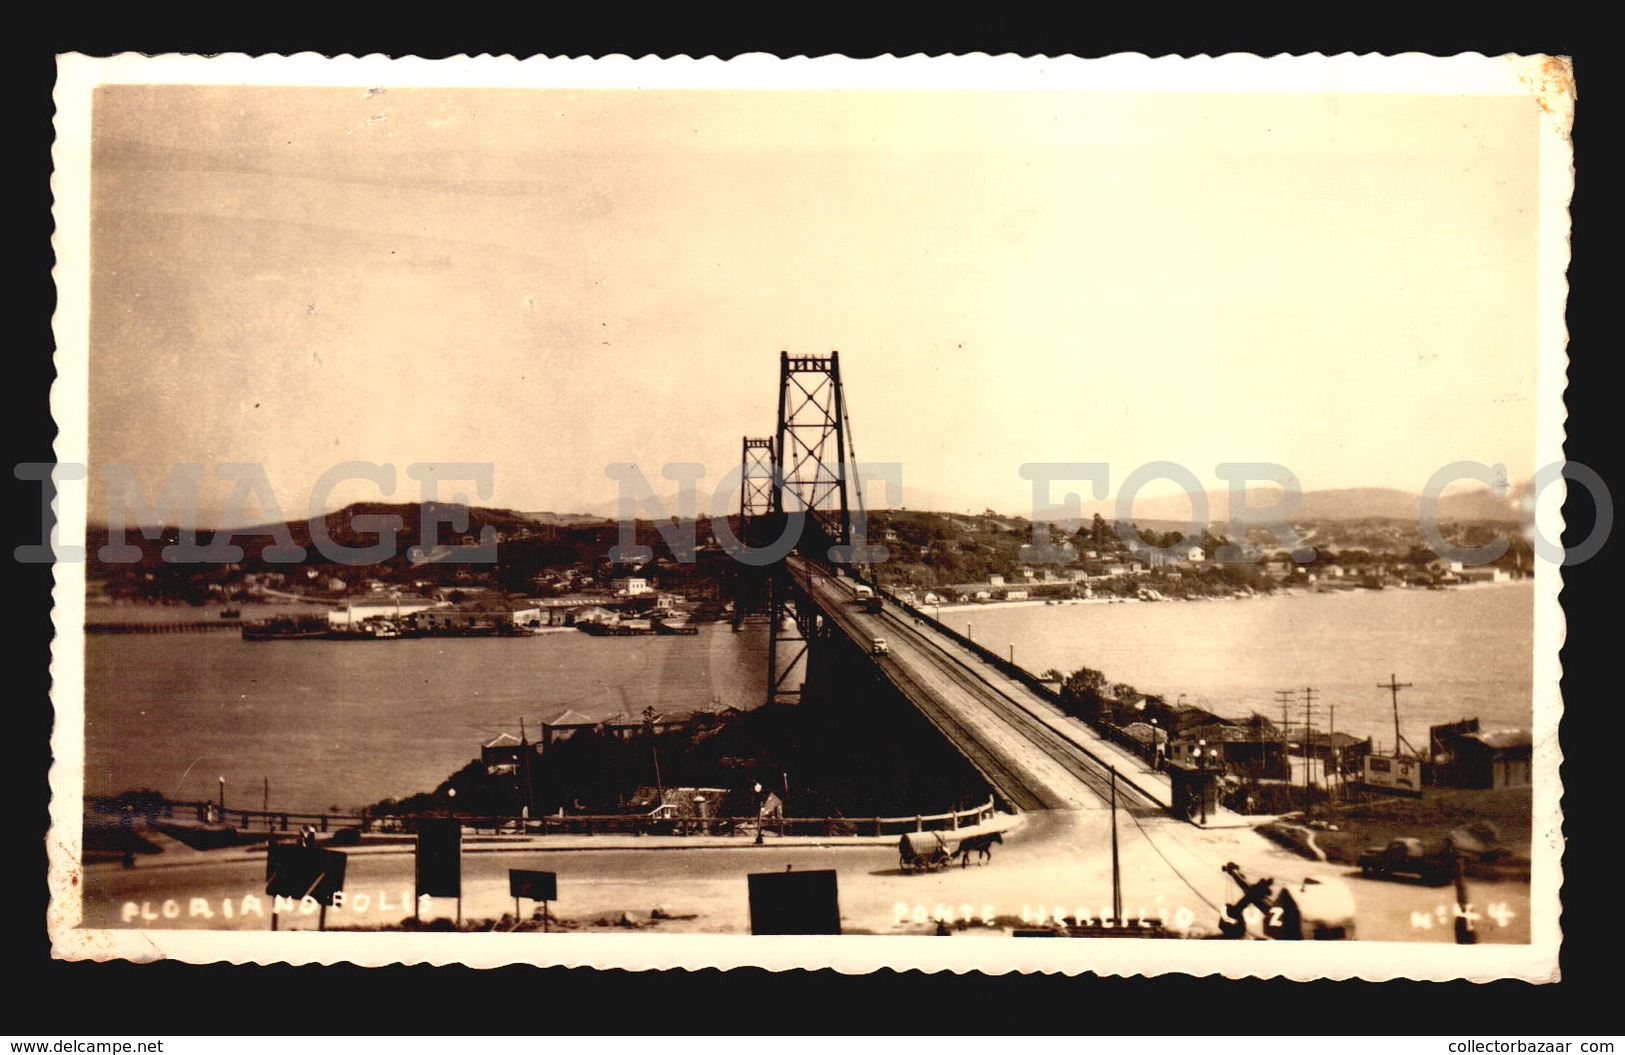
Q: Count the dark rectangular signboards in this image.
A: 4